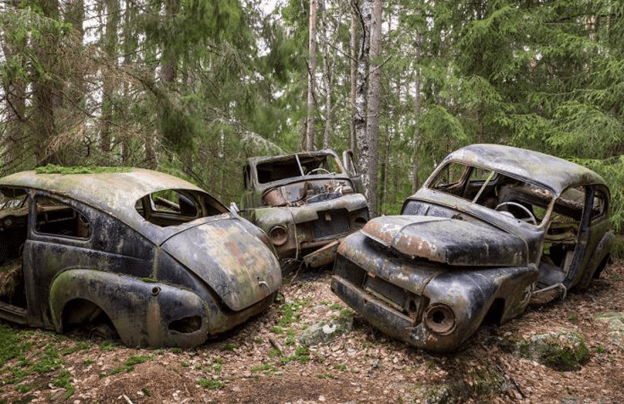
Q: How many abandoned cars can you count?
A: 3